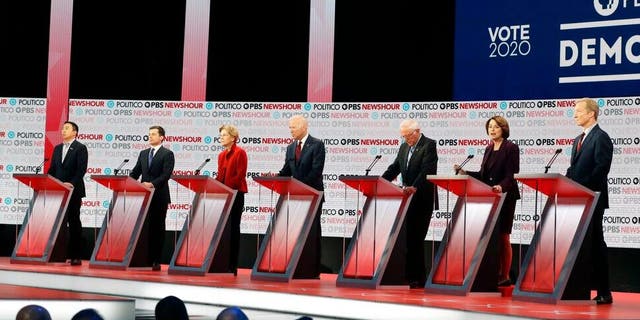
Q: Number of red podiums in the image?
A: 7